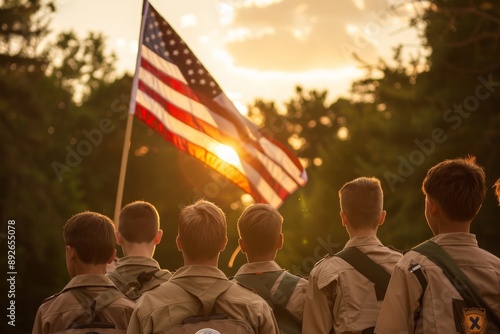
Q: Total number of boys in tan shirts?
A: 6